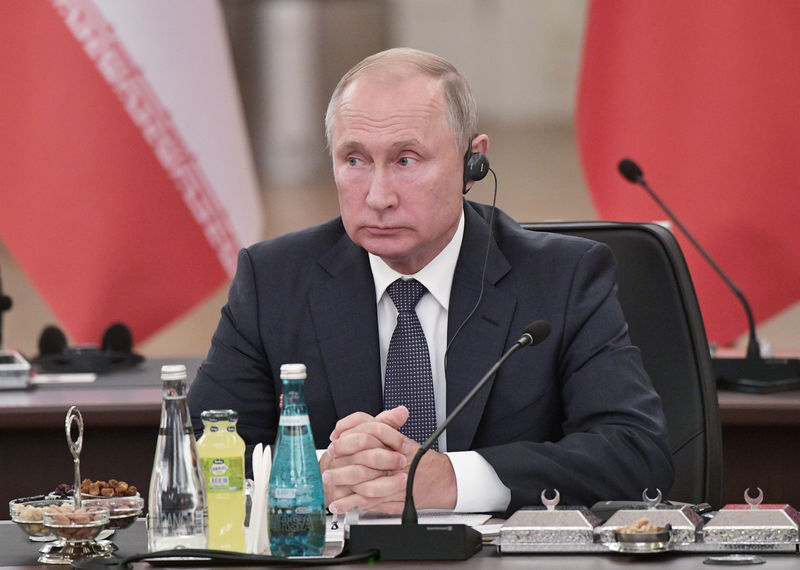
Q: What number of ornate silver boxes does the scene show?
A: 3